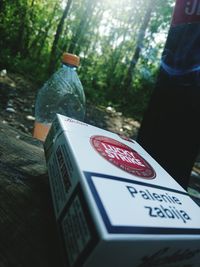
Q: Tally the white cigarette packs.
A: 1